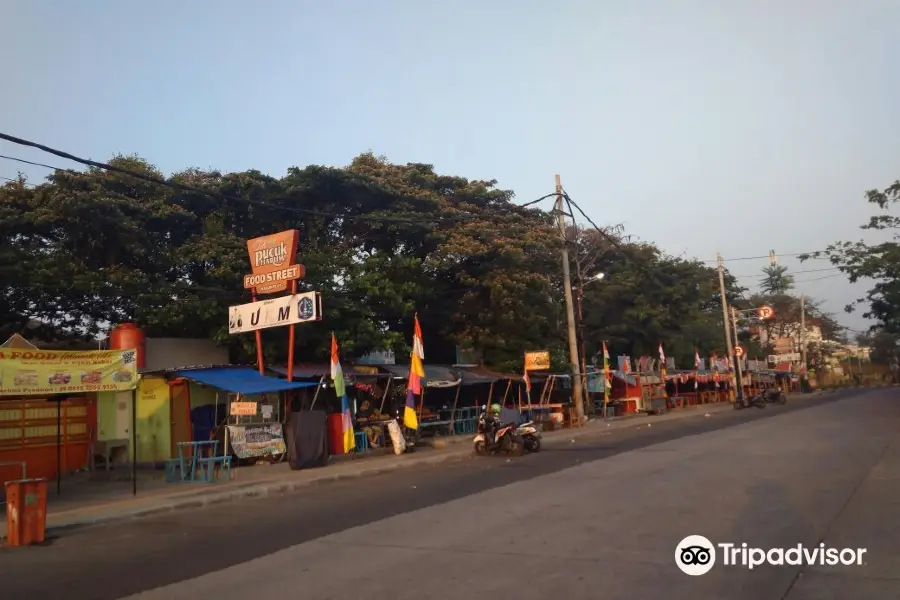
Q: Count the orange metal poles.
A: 2